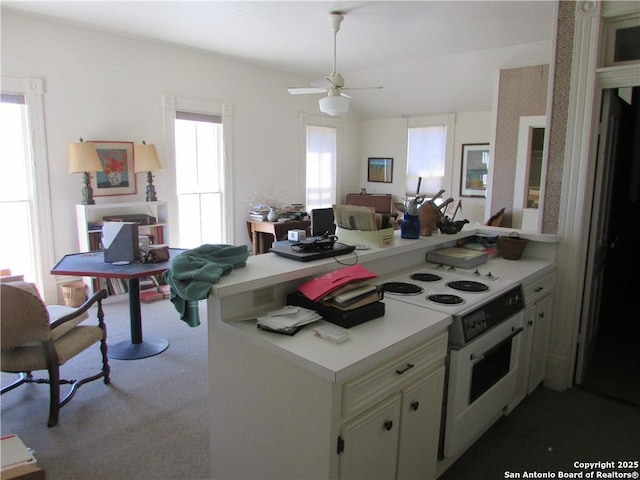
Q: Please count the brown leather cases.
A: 1